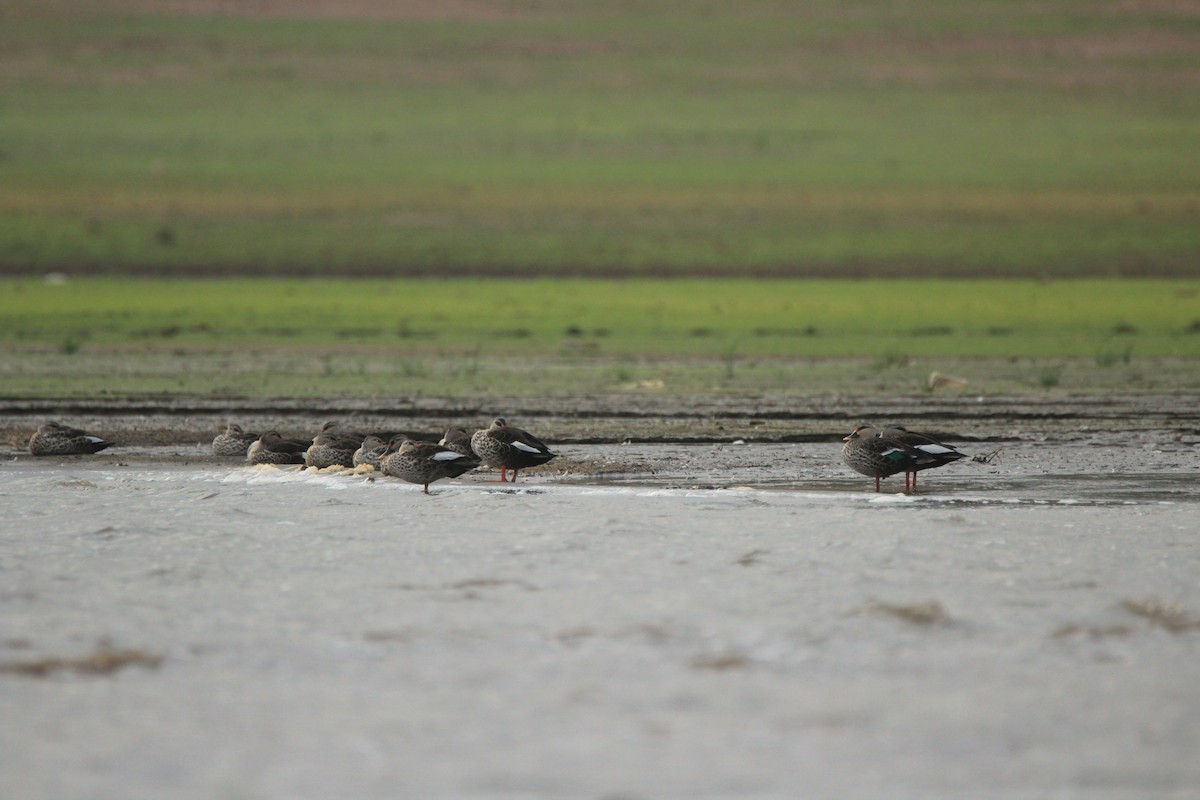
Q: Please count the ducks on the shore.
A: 12